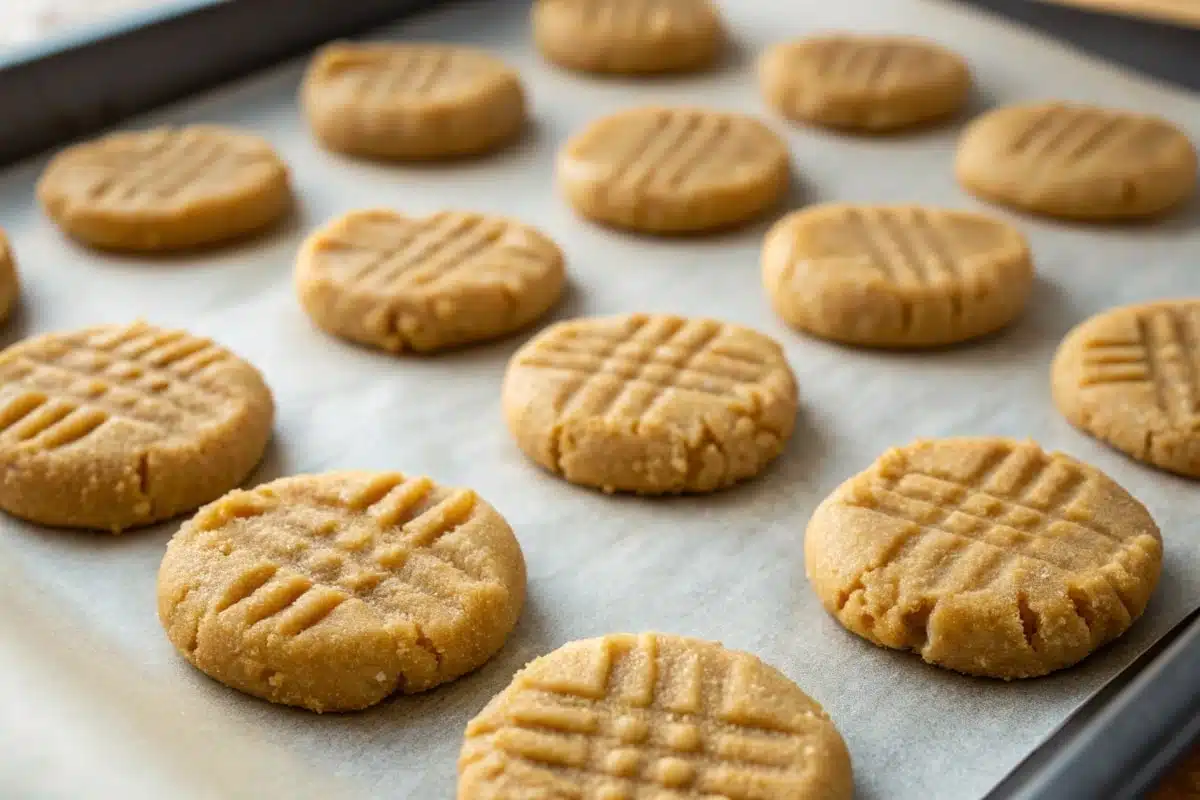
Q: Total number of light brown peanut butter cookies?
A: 15